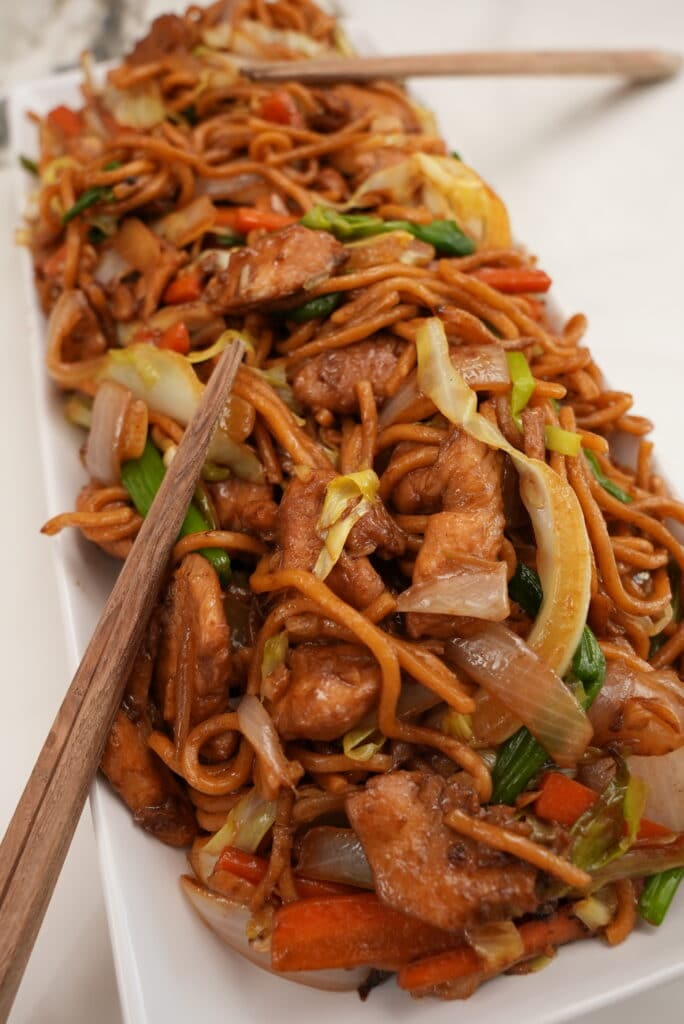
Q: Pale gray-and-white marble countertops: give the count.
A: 1